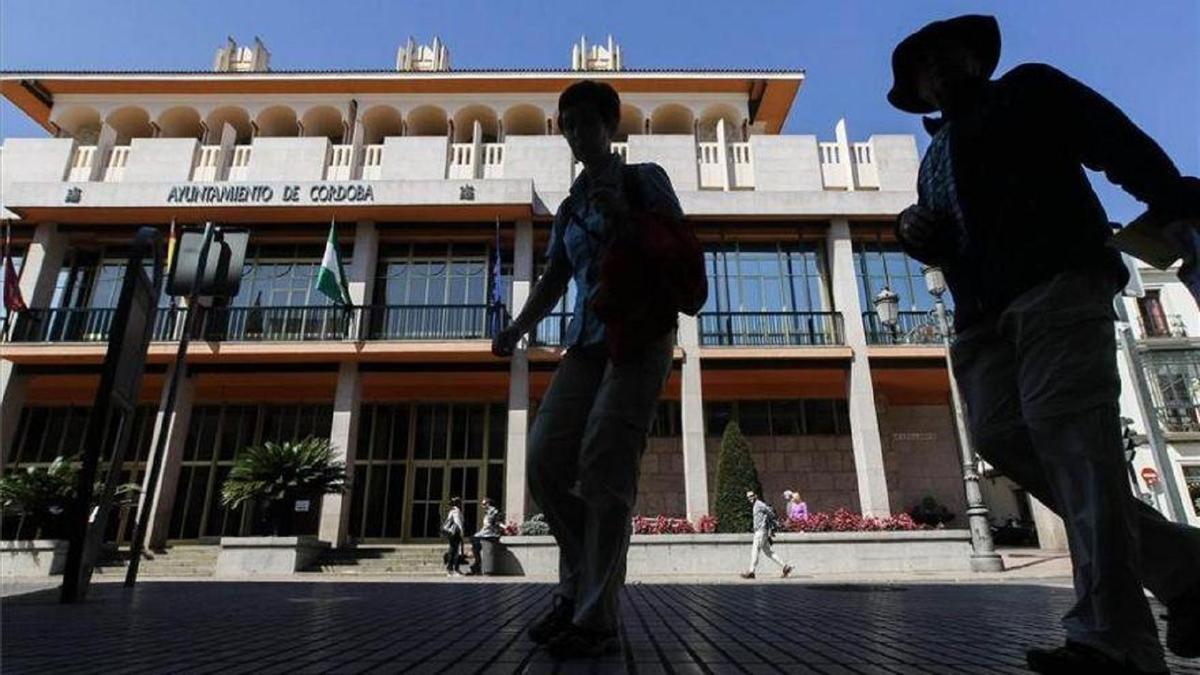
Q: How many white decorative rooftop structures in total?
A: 3